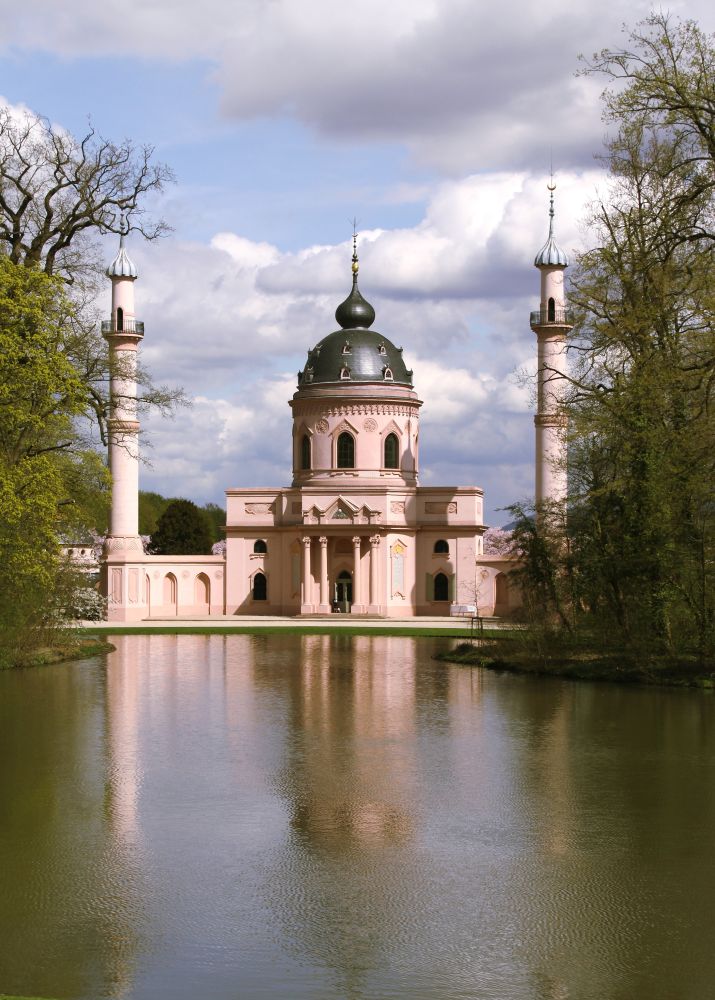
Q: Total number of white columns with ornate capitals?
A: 4